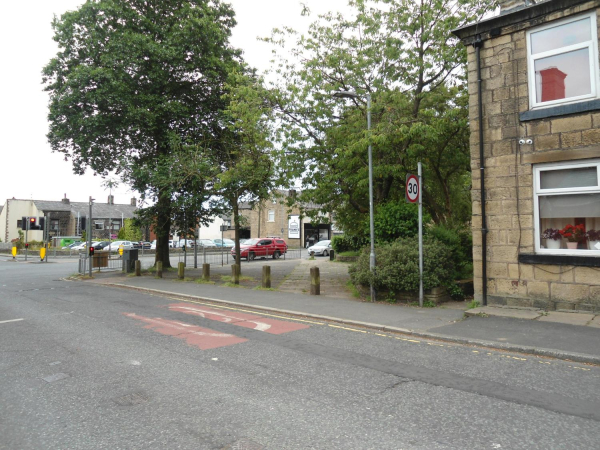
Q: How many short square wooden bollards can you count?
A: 7